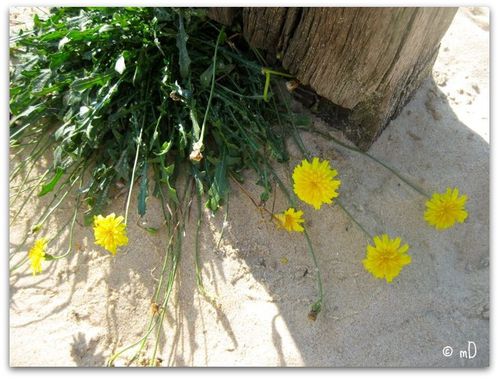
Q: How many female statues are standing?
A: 0